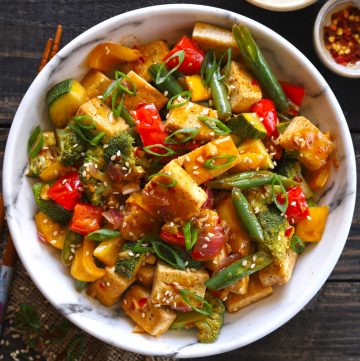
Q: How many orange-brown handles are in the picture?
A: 2